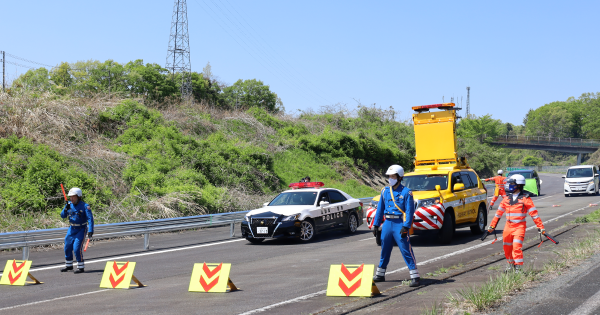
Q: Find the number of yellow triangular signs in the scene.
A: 4